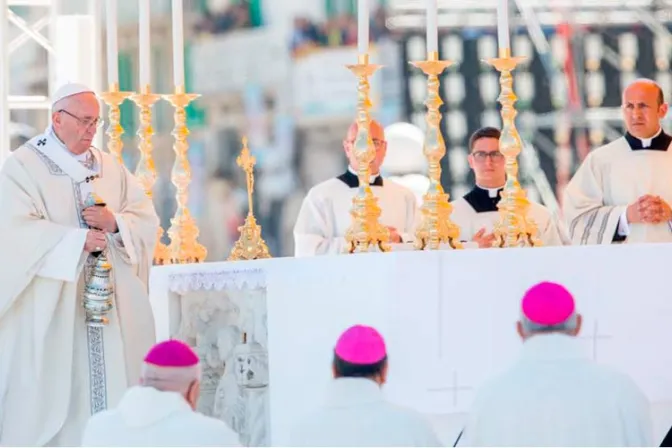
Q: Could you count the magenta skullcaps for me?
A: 3